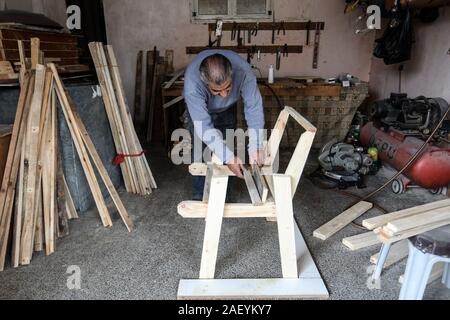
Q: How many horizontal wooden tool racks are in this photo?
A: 2